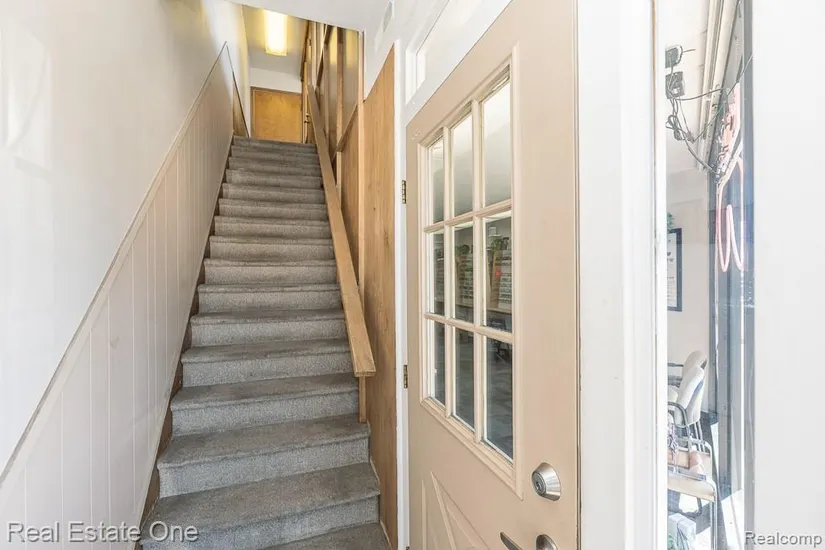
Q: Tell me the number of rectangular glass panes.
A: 9